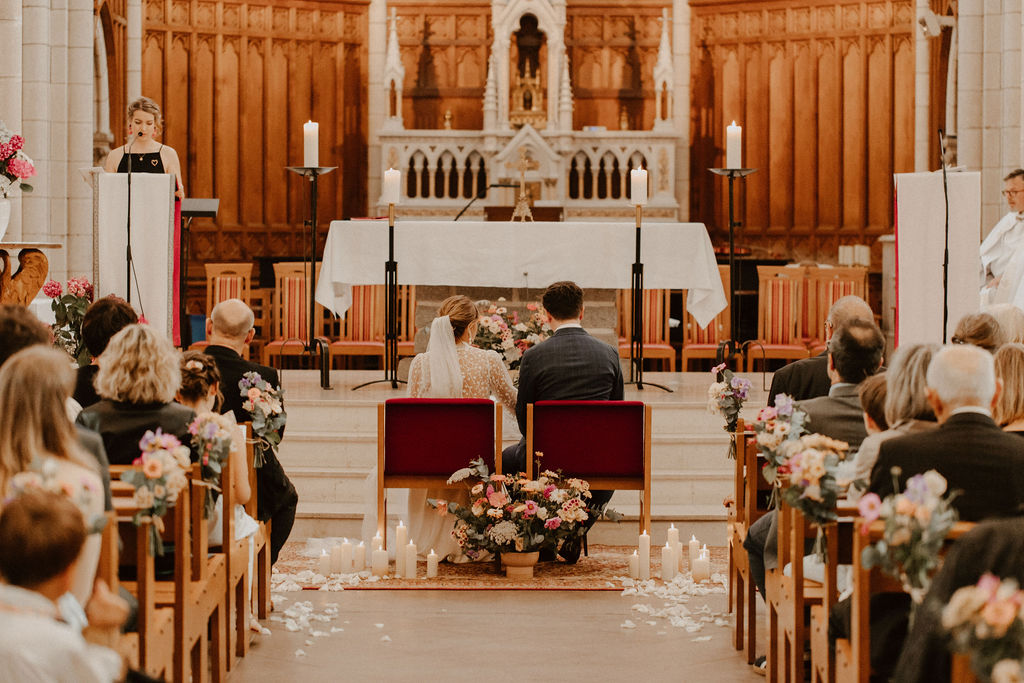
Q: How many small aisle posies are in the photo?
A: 9